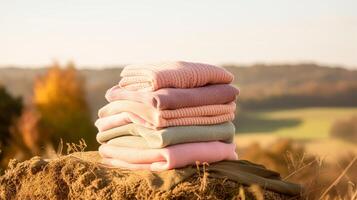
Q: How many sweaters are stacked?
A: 5